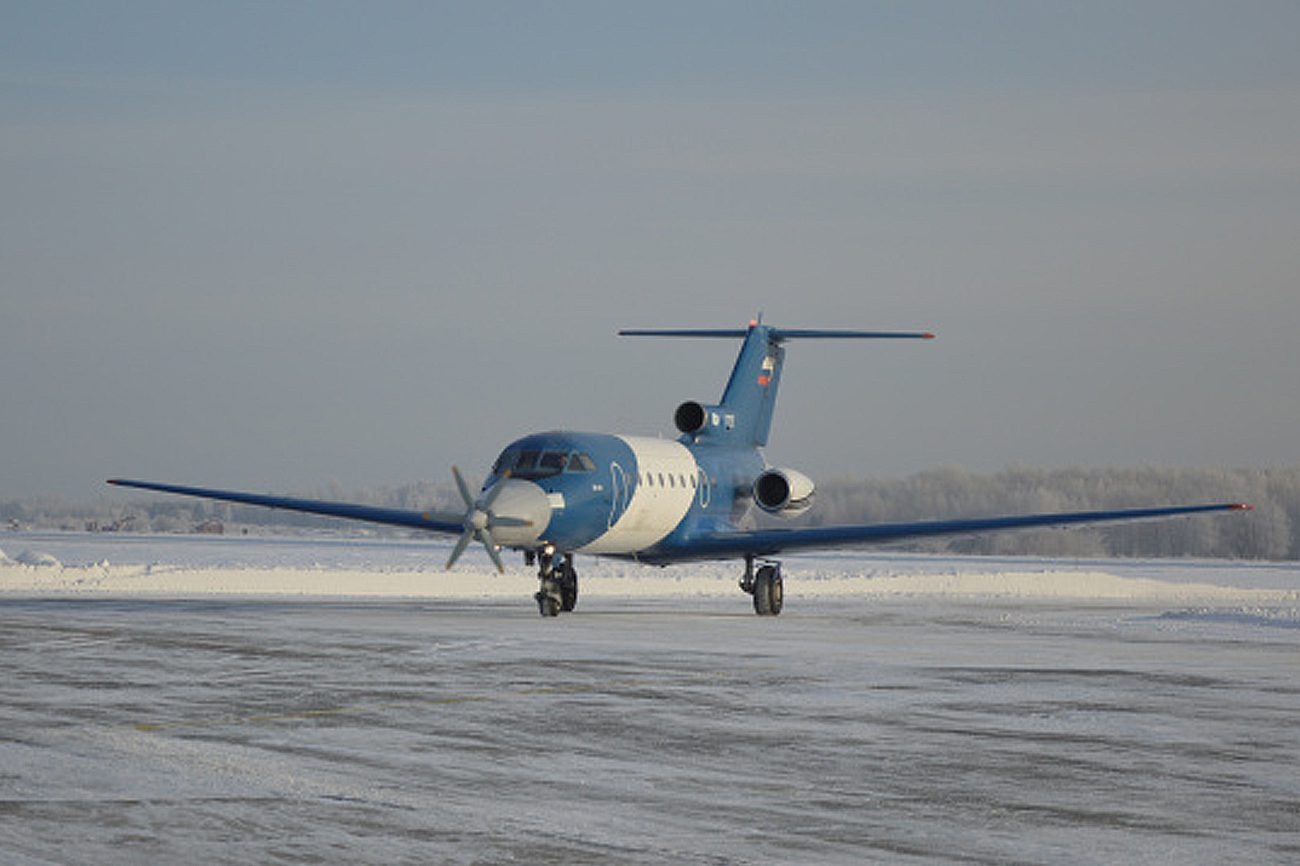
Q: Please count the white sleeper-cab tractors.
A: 0